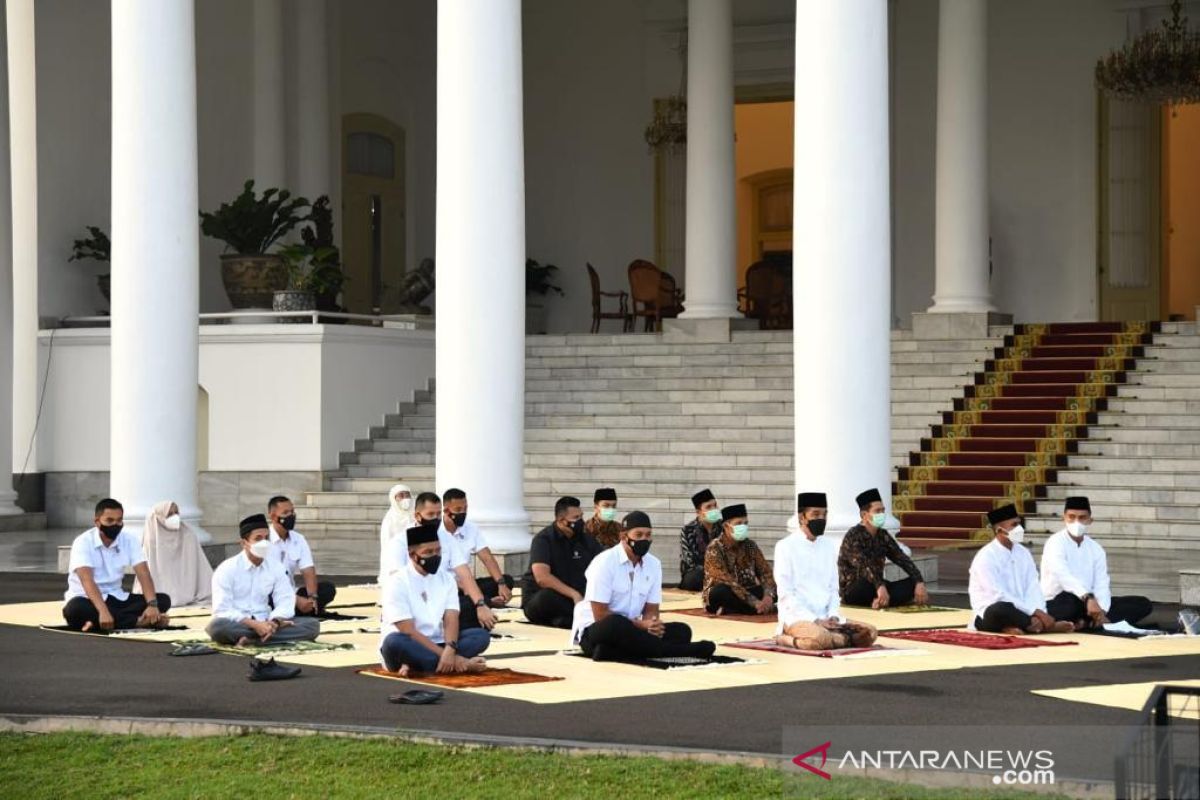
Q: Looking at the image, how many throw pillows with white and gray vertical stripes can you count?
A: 0